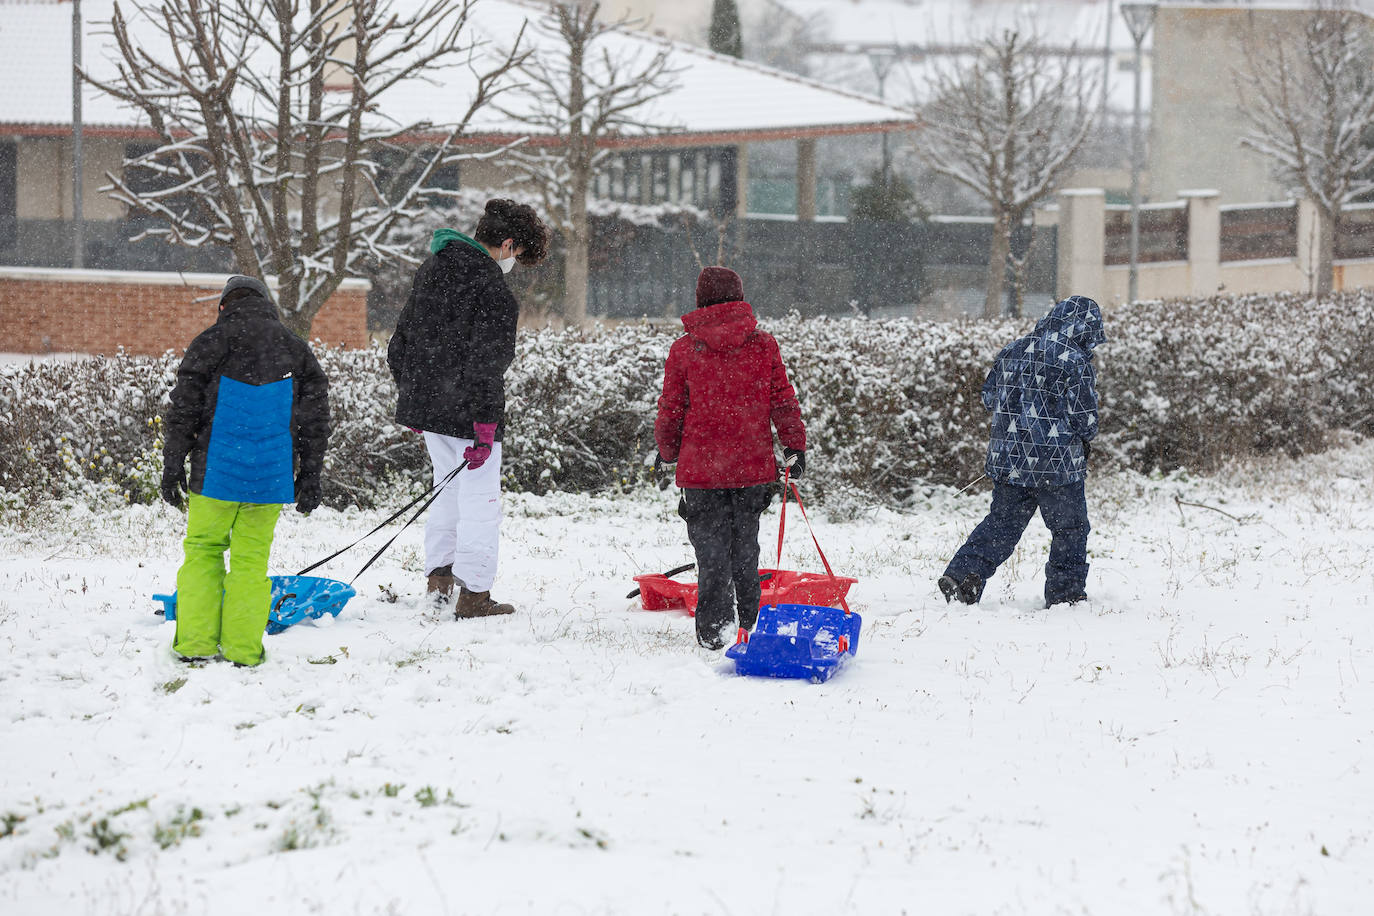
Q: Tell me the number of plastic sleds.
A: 3